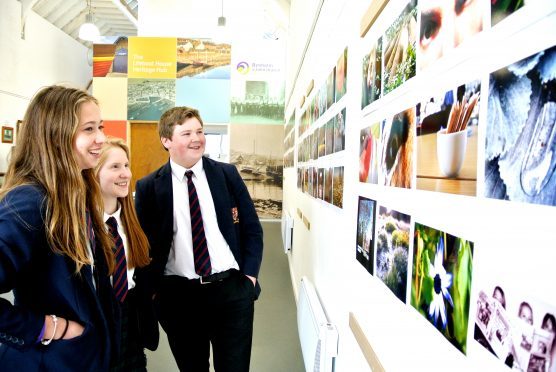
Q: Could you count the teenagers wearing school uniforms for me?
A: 3